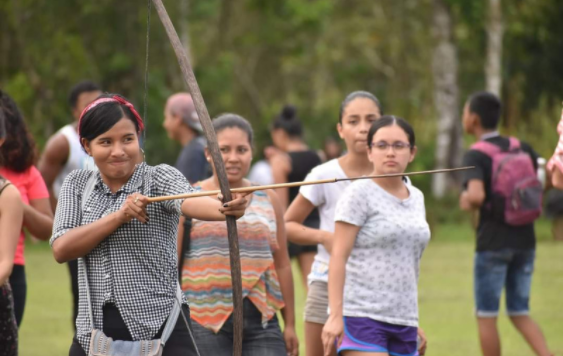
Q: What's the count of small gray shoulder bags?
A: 1